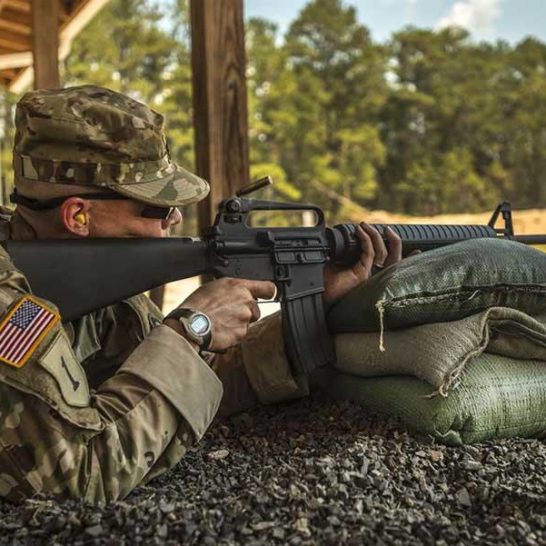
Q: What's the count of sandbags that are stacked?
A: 3